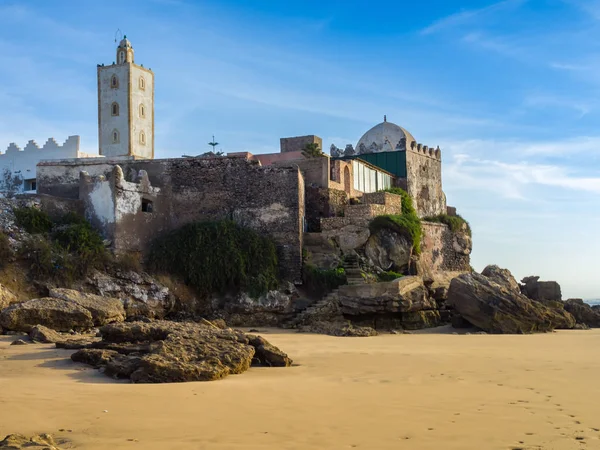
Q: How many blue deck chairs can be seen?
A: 0